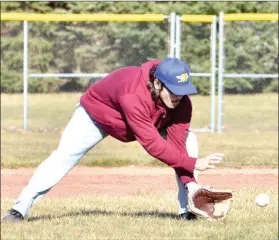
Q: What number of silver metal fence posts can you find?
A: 5